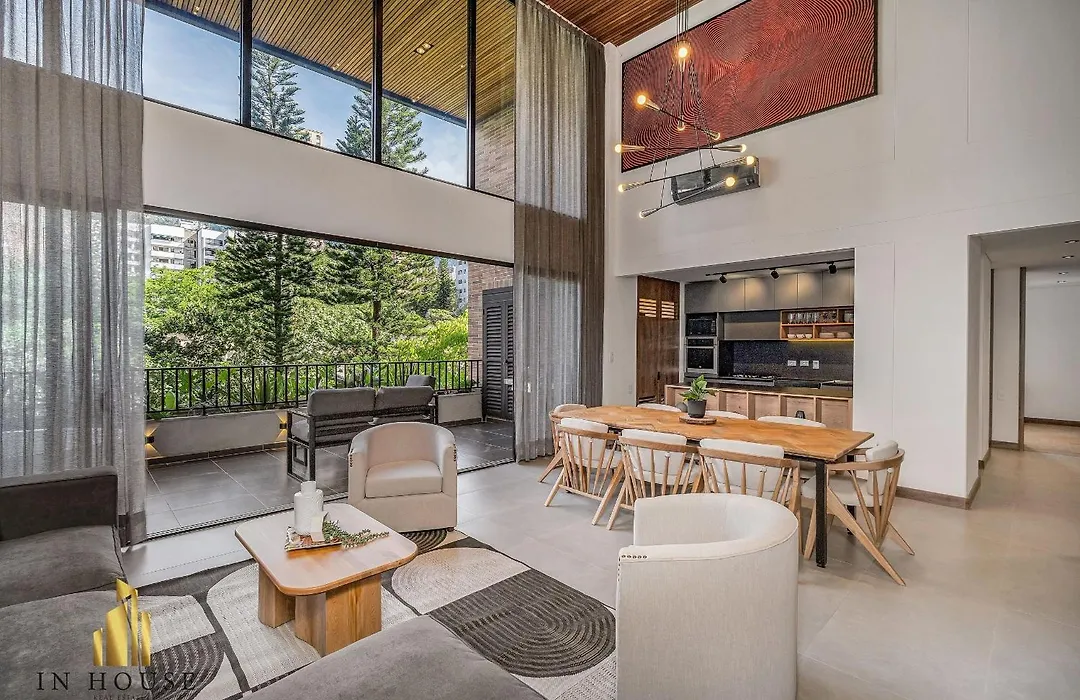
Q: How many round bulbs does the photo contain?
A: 10